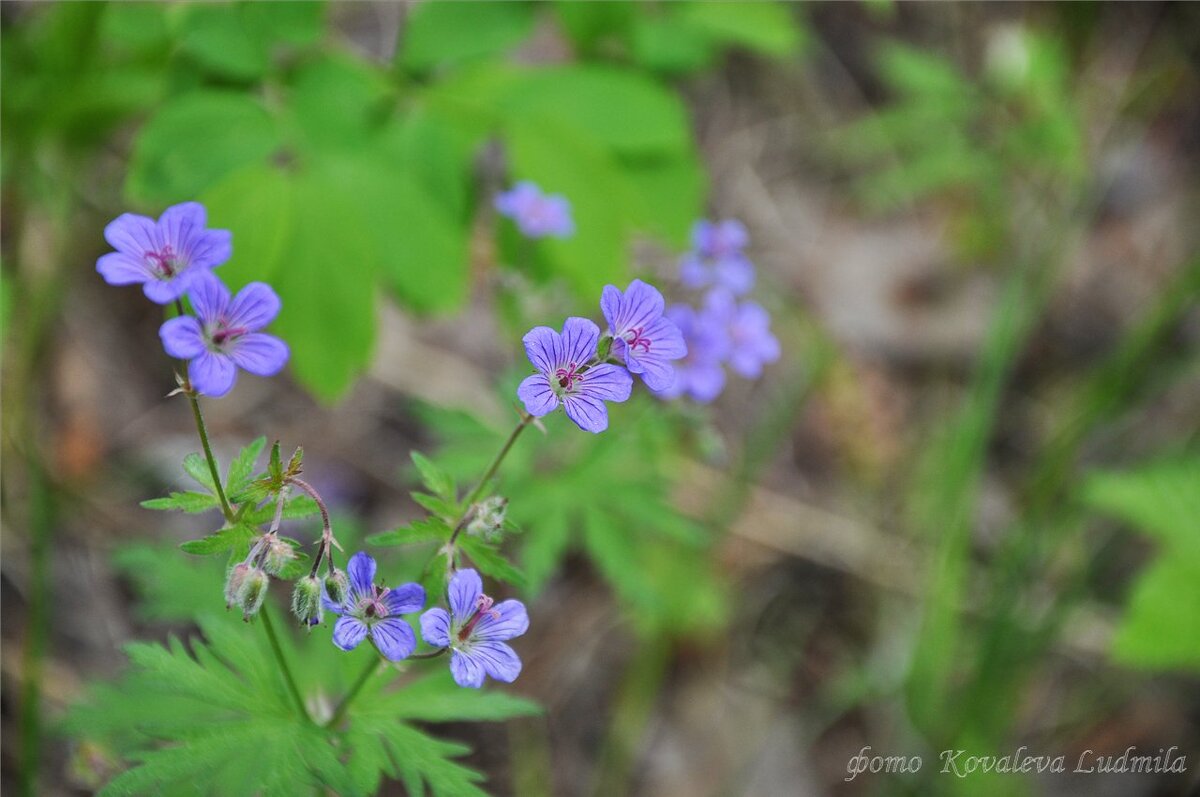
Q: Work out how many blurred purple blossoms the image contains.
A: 4